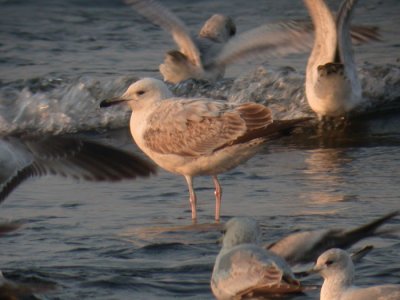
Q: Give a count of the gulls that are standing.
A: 1